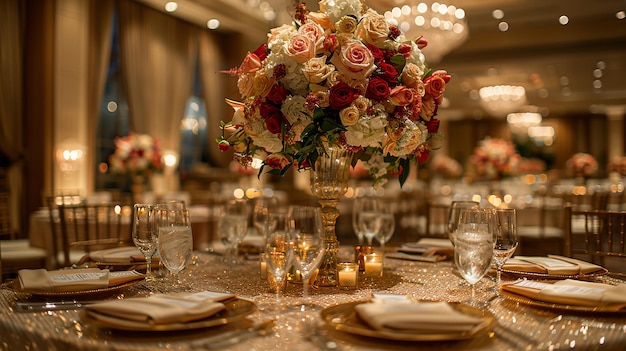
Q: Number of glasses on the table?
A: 13